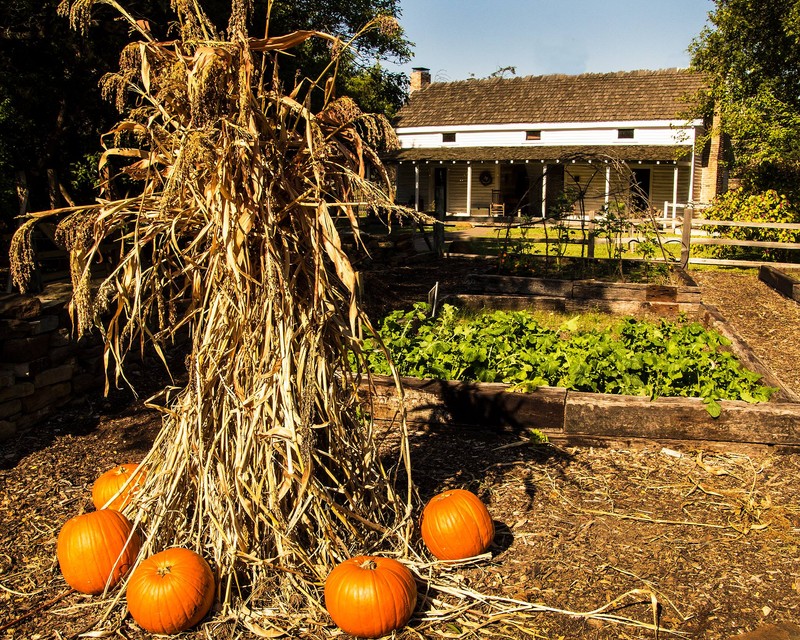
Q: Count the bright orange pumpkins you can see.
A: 5